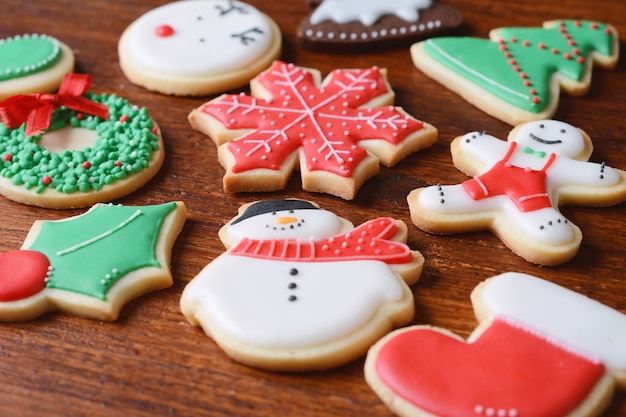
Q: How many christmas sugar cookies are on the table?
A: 10